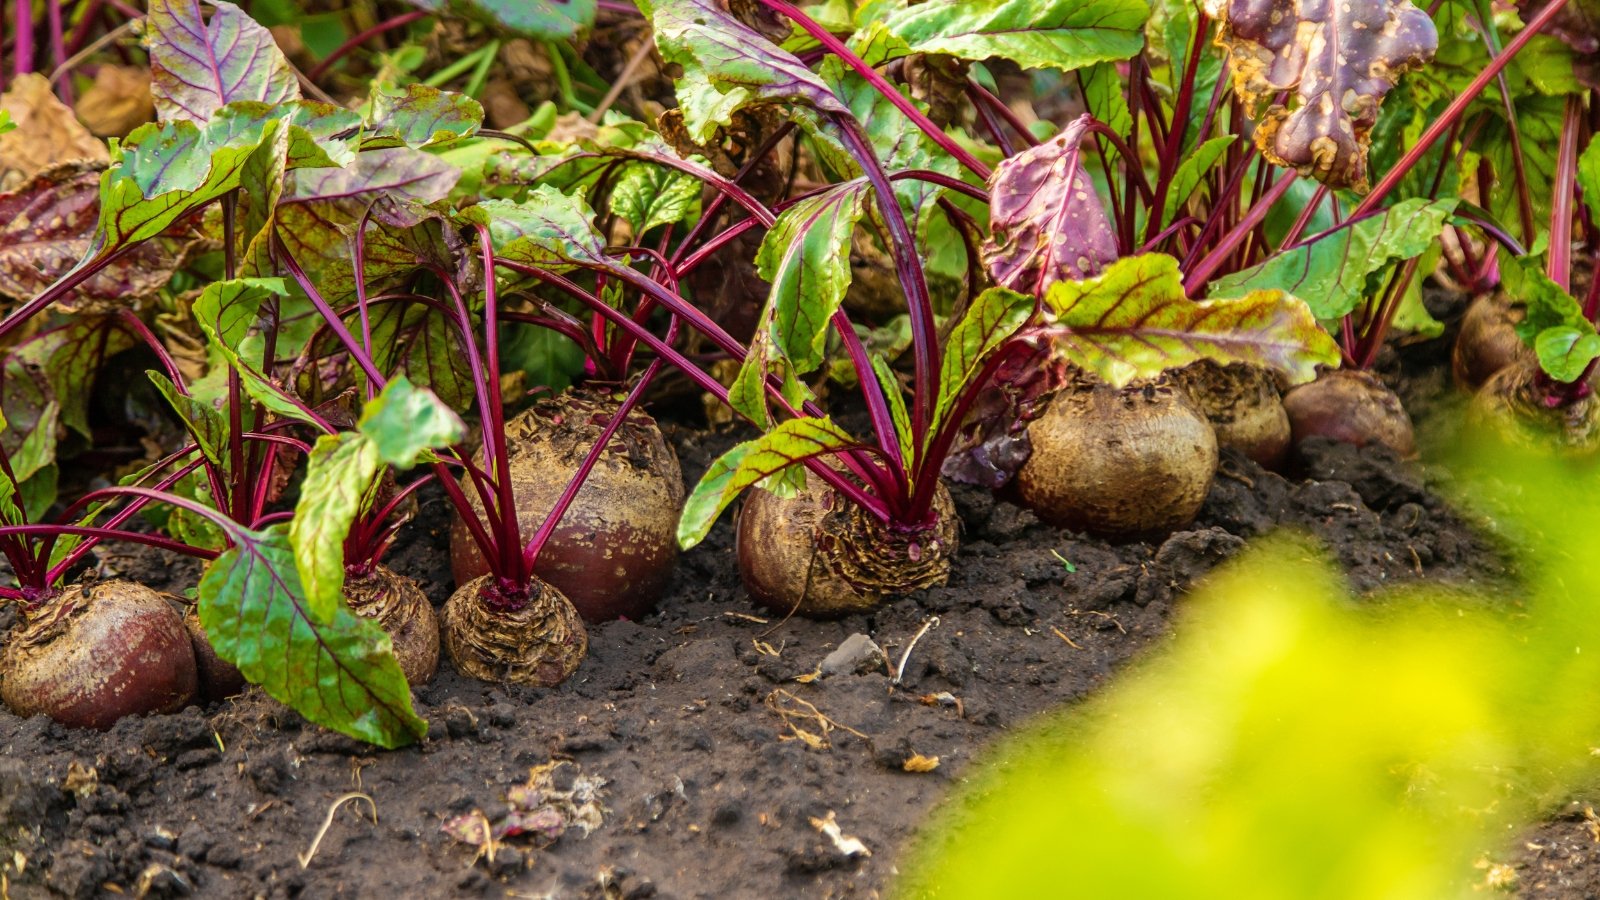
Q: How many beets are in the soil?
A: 11